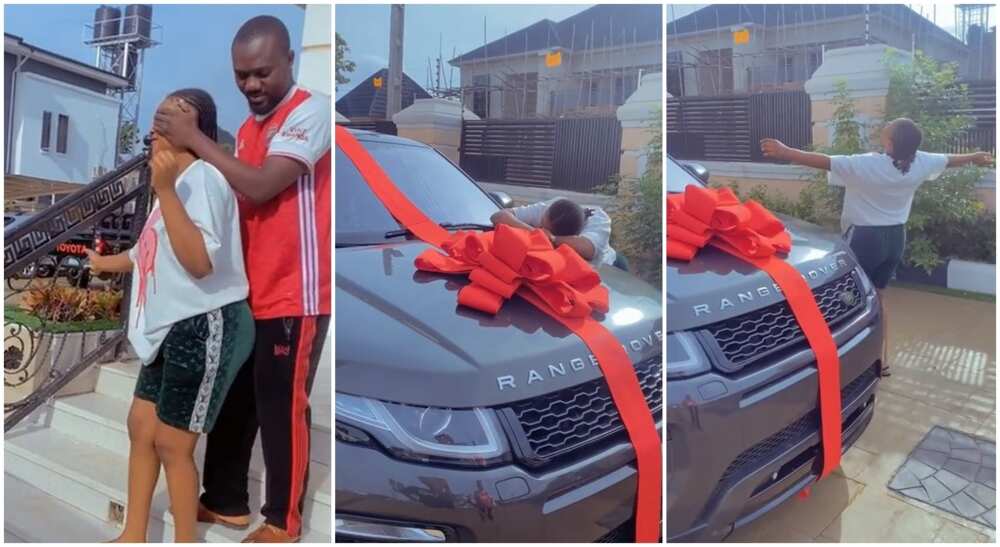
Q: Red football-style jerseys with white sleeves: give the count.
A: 1